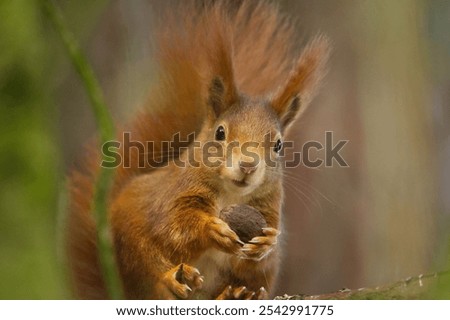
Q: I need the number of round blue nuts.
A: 0